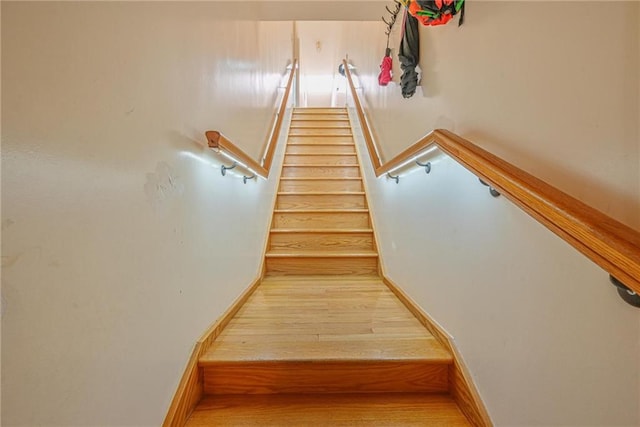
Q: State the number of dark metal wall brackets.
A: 6